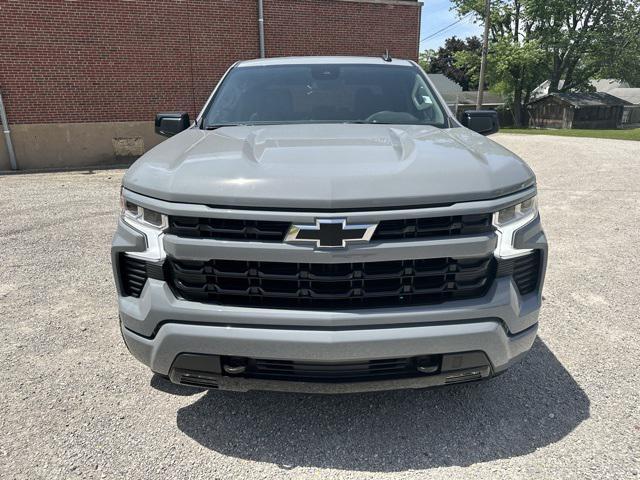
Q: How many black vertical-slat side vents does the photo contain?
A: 2